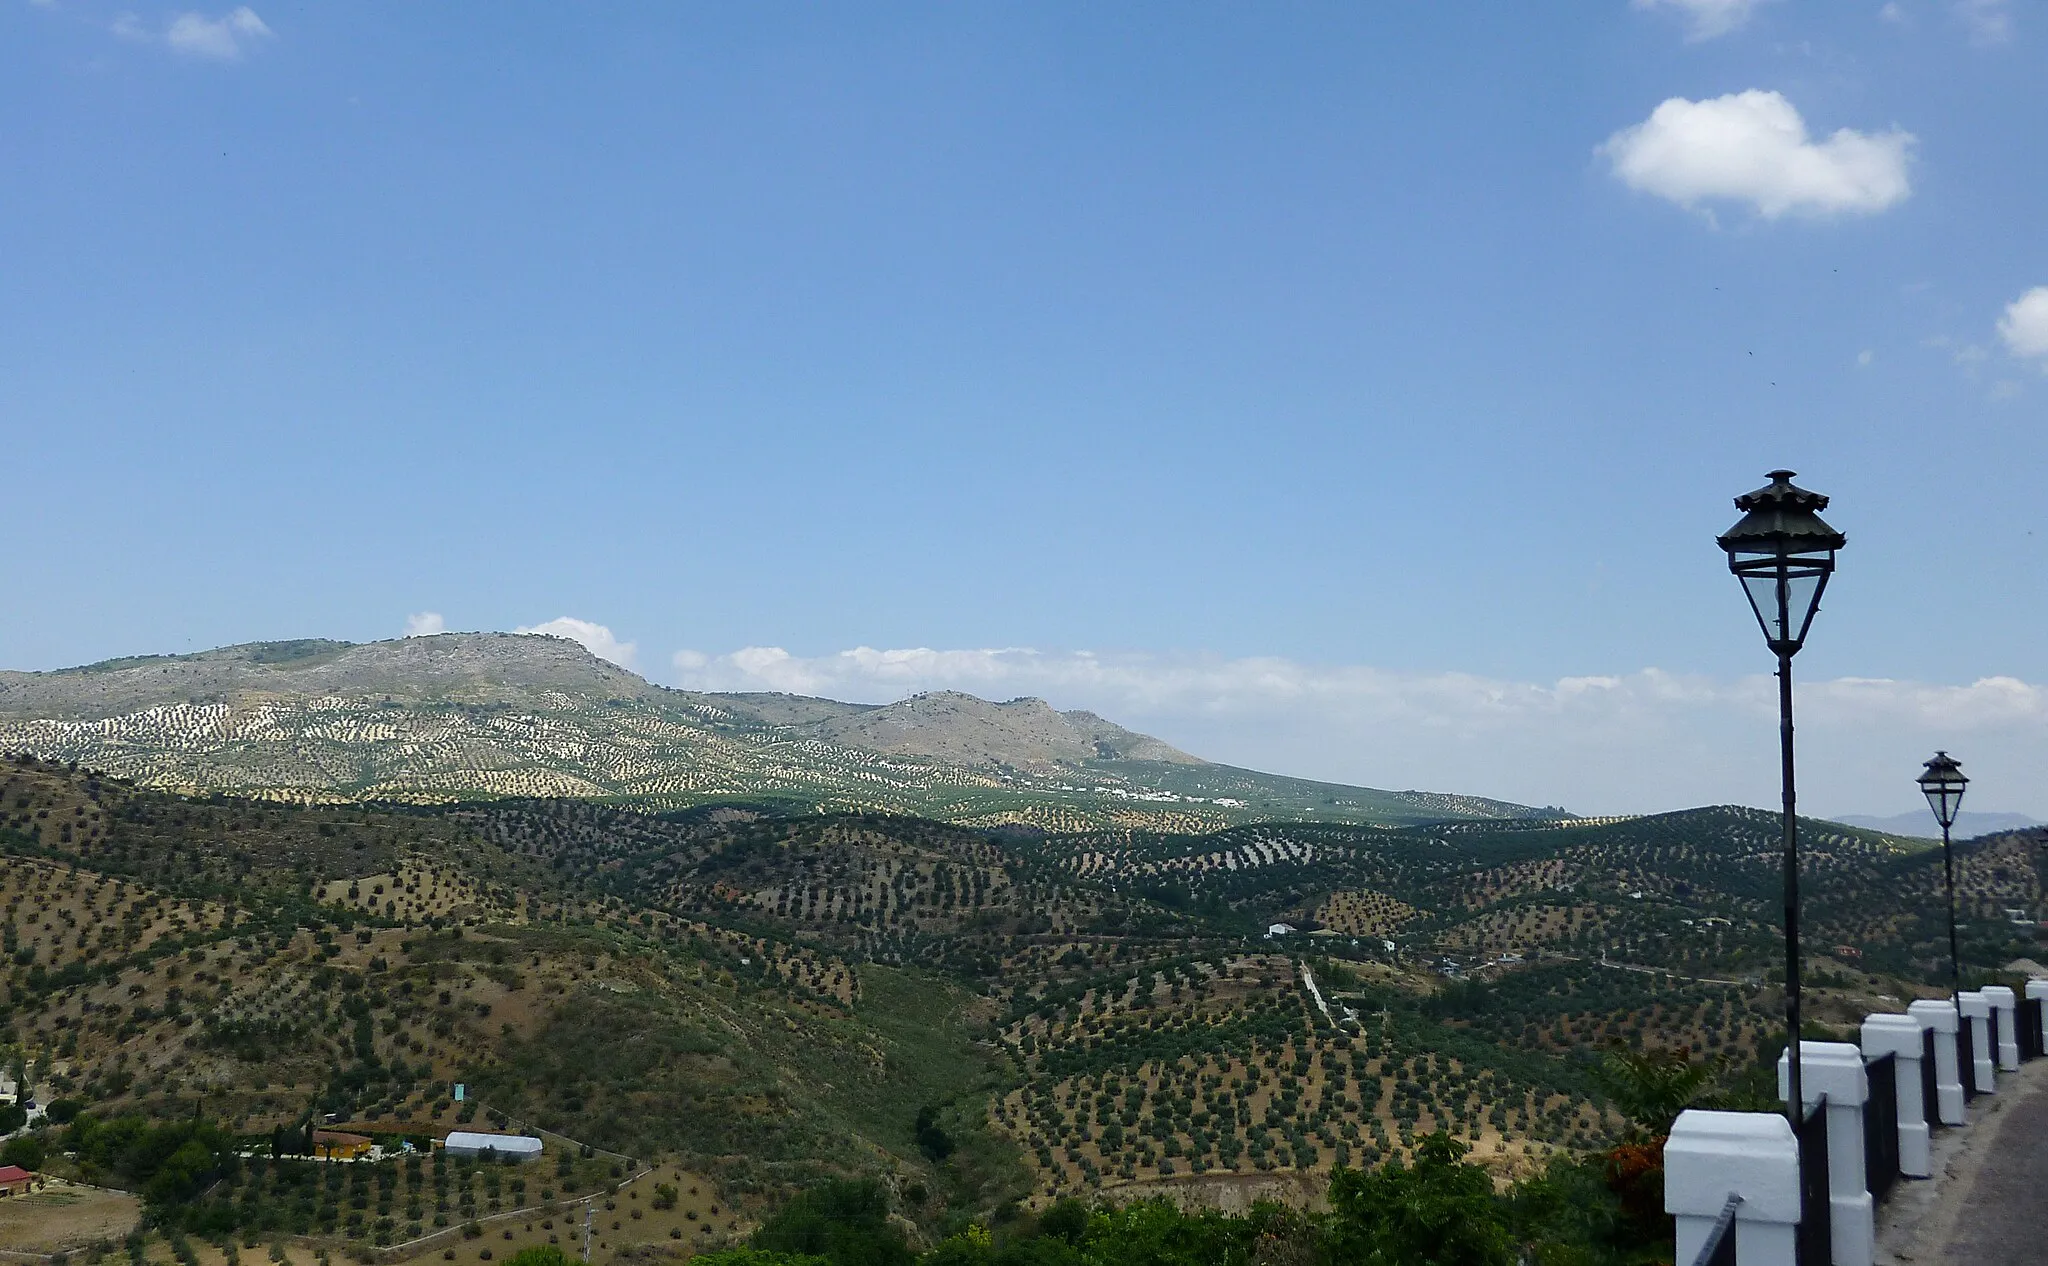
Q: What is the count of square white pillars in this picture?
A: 7